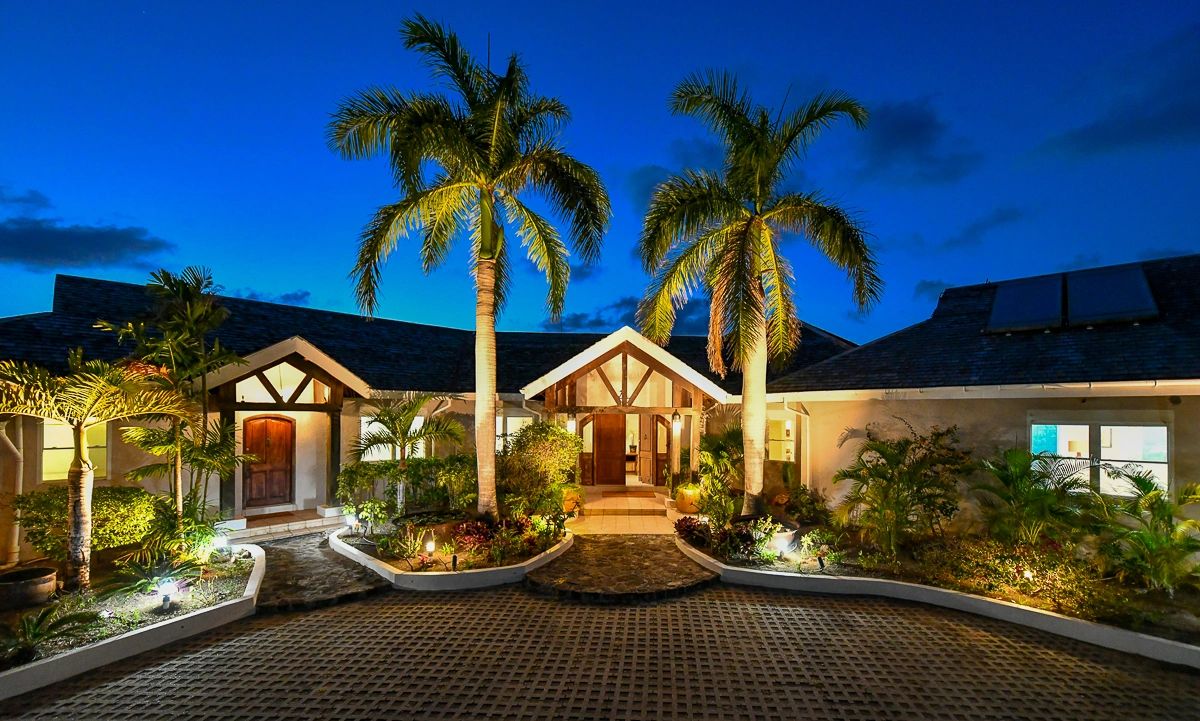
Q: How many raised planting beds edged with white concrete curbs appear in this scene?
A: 3